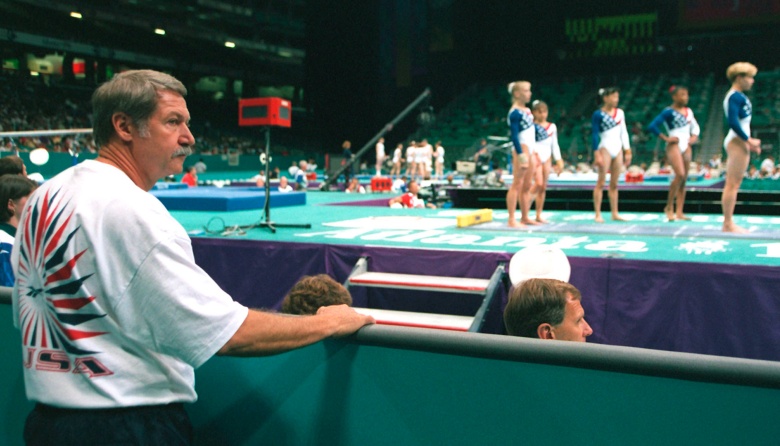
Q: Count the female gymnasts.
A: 5